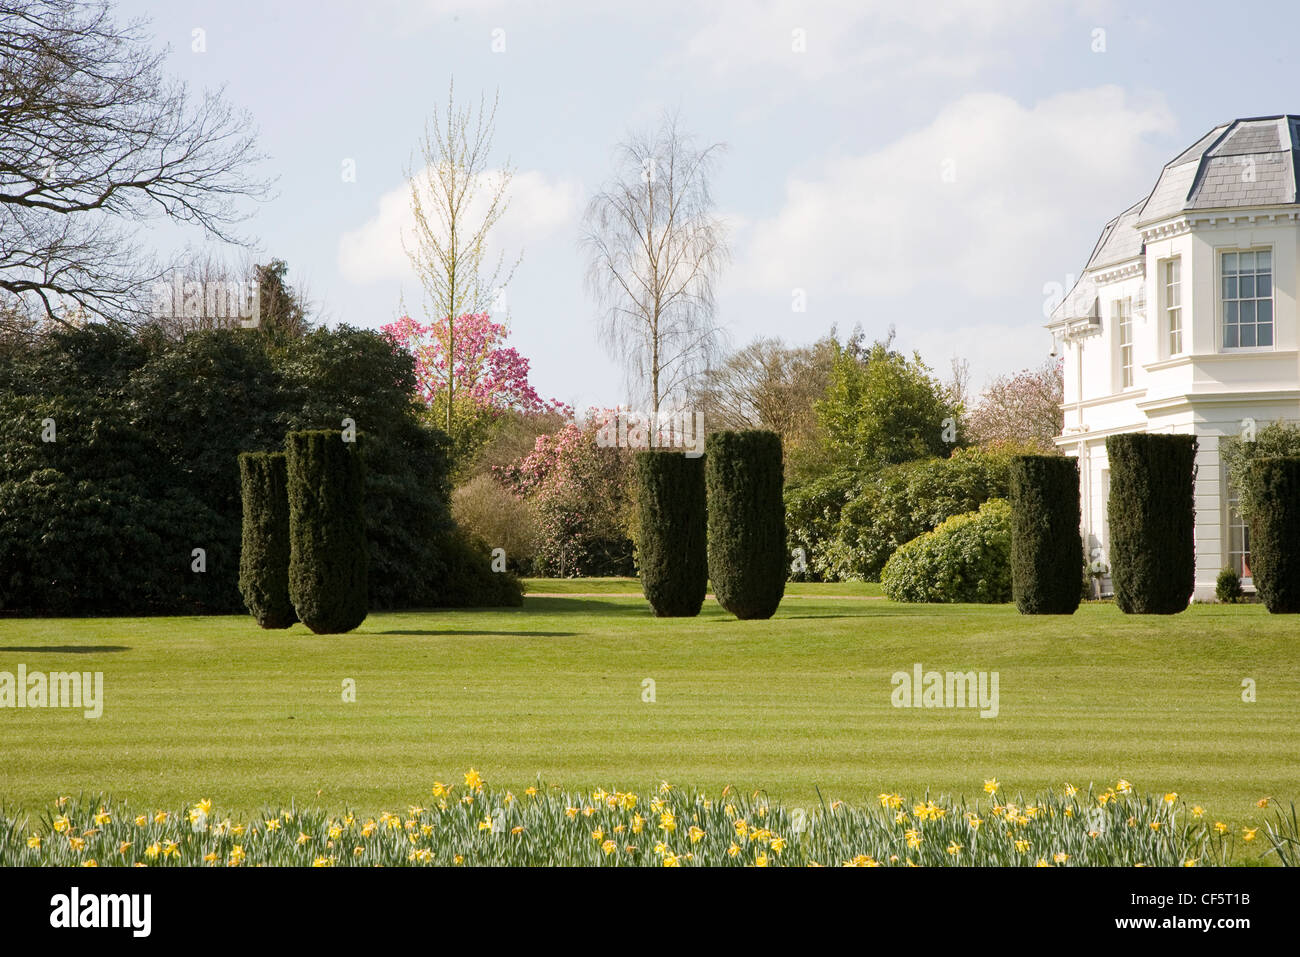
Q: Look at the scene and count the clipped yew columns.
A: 7